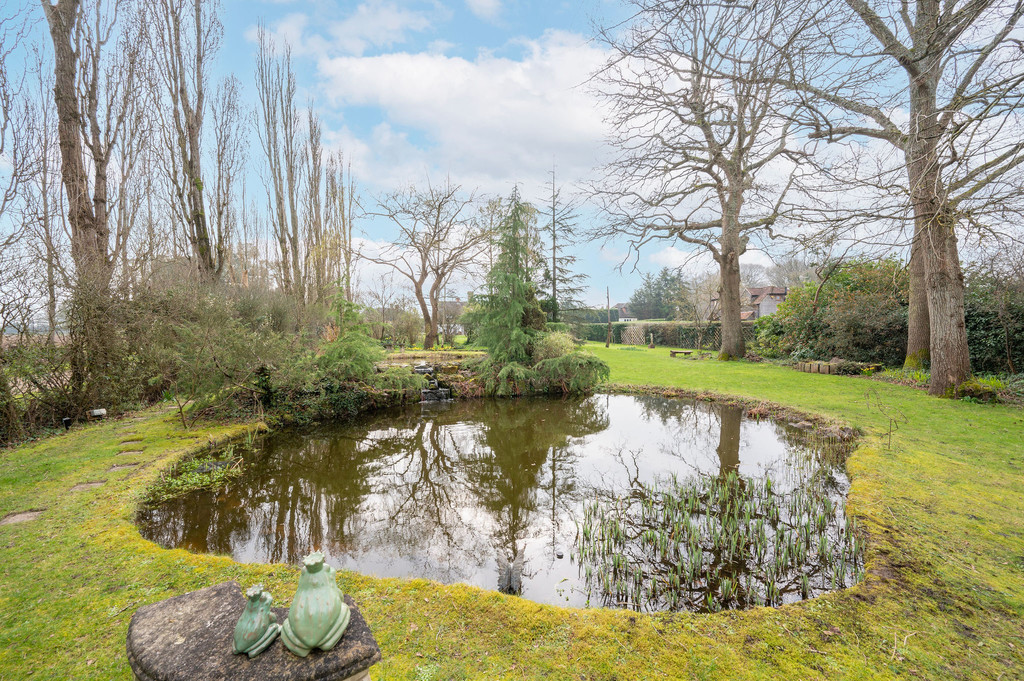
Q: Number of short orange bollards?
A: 0